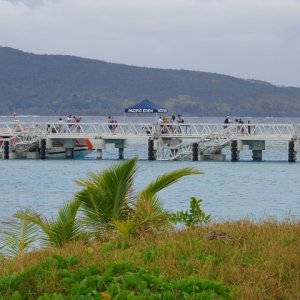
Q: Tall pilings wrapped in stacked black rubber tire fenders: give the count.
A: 6